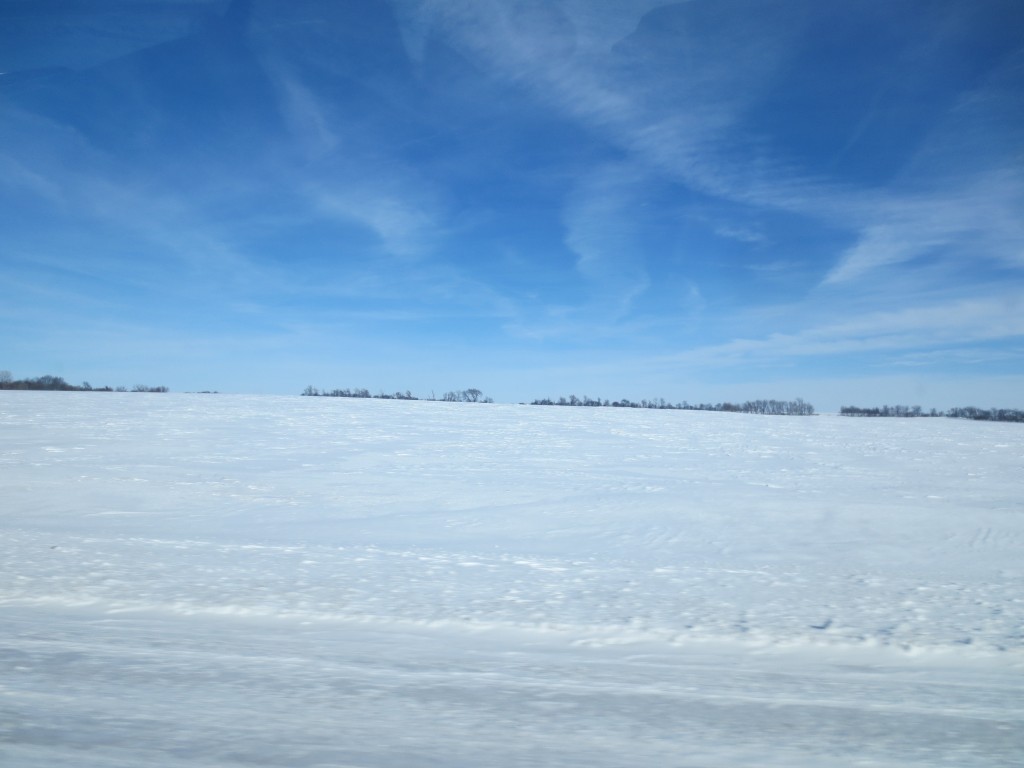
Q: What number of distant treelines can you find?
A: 4